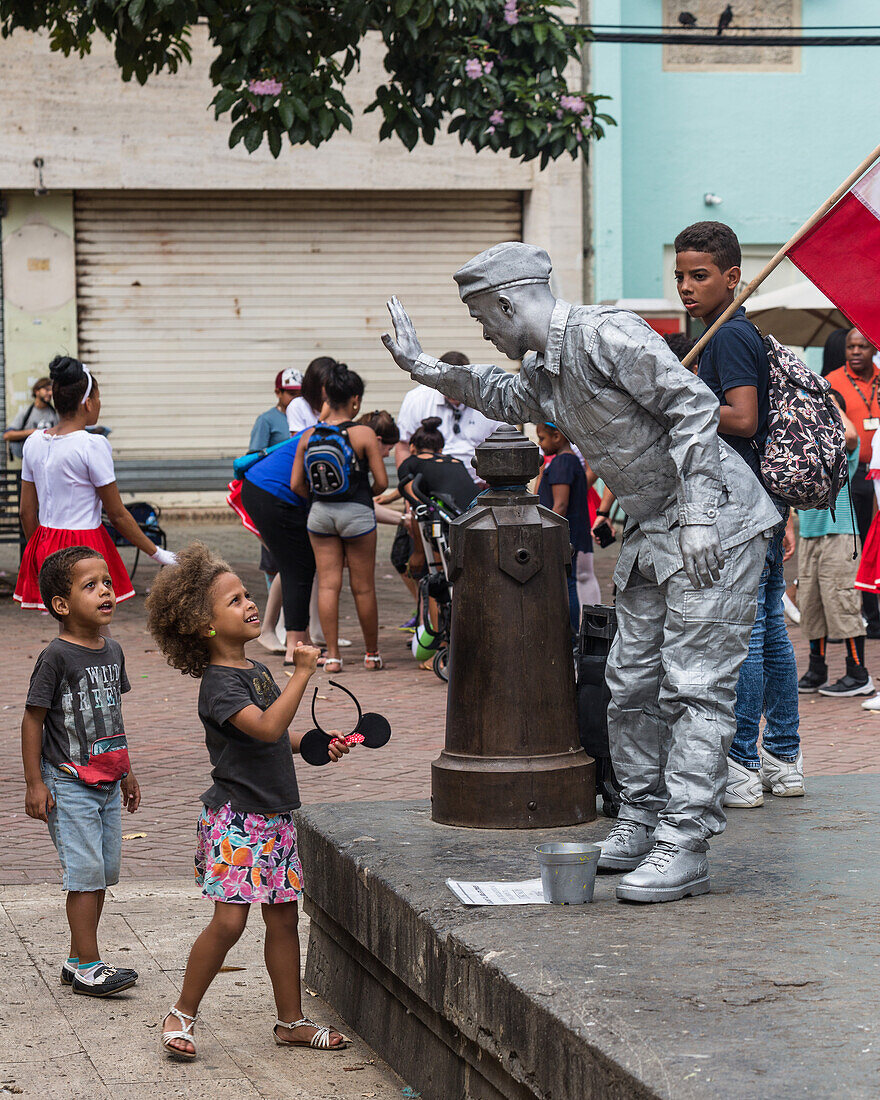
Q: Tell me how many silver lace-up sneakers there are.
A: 2